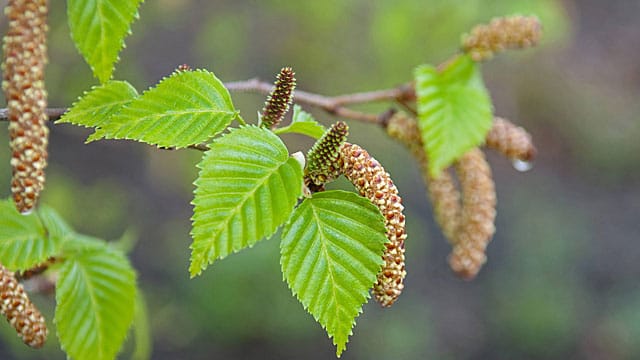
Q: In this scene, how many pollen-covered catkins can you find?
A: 7